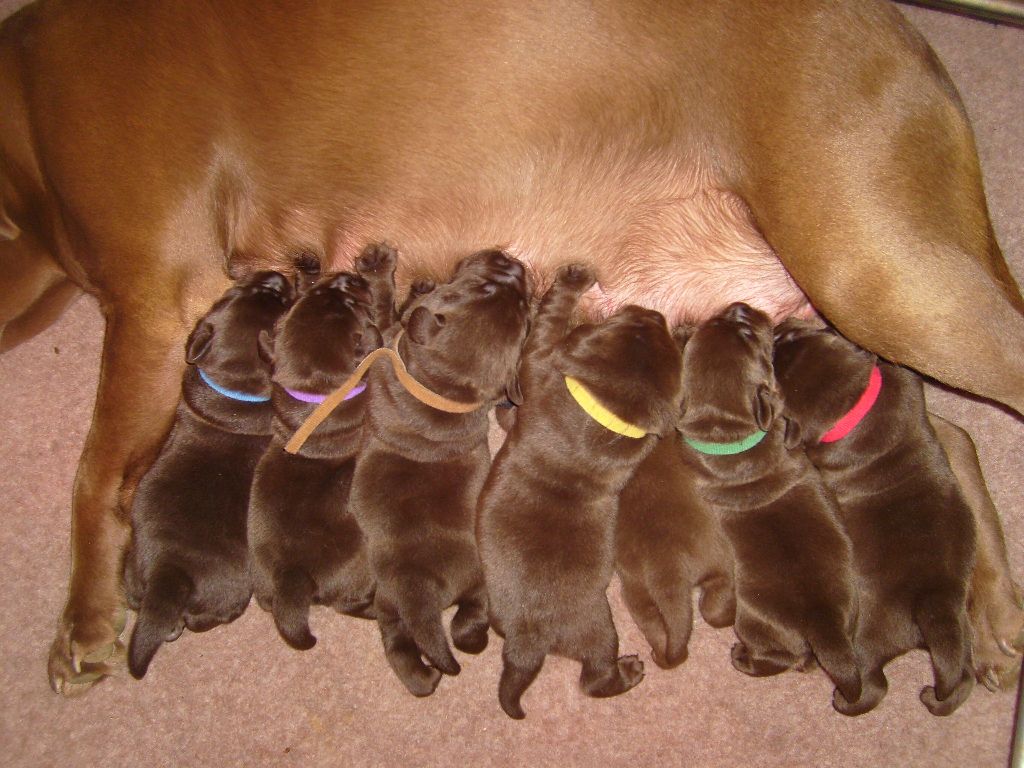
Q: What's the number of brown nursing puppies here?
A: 7